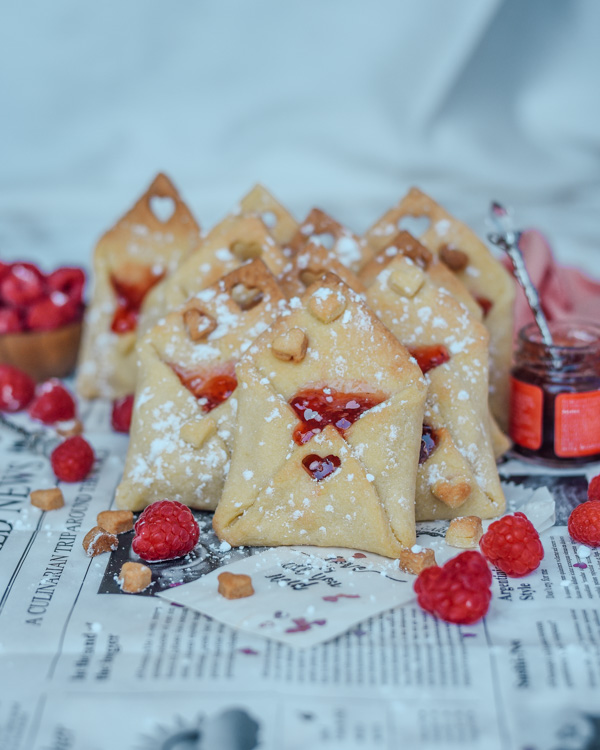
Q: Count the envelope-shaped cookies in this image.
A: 10